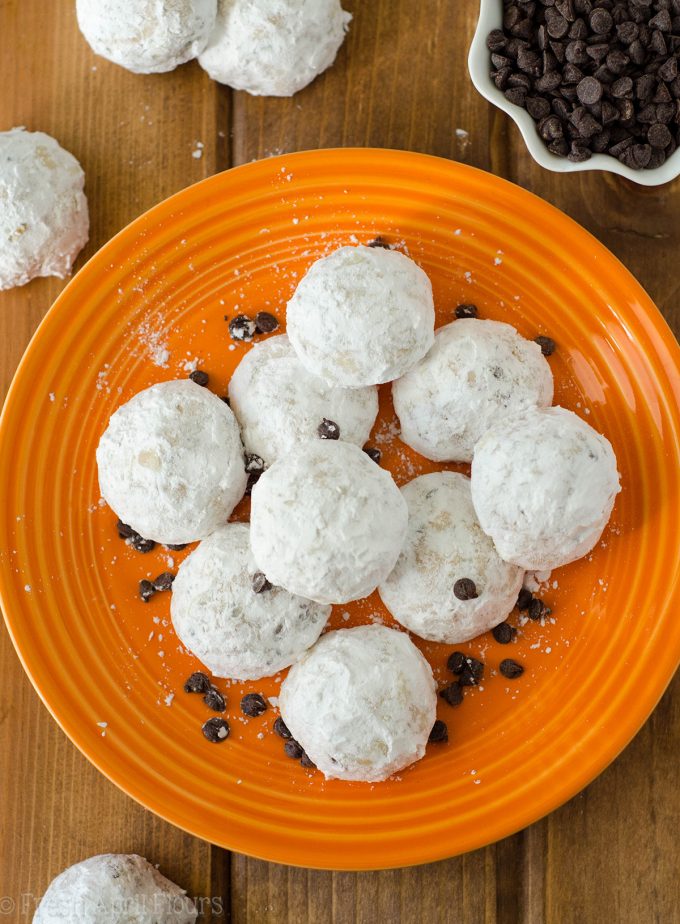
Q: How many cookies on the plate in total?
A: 9